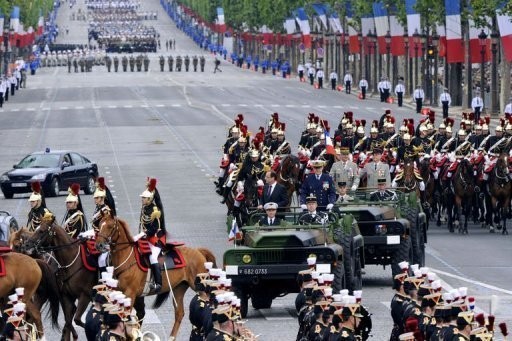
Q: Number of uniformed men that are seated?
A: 4